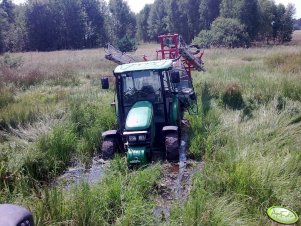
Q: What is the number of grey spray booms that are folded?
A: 2